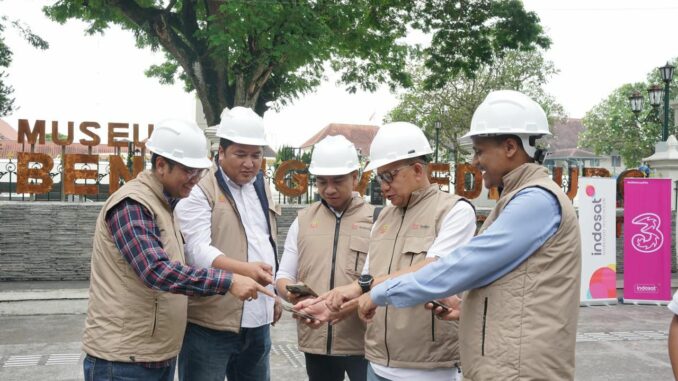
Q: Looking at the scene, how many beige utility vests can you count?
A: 5